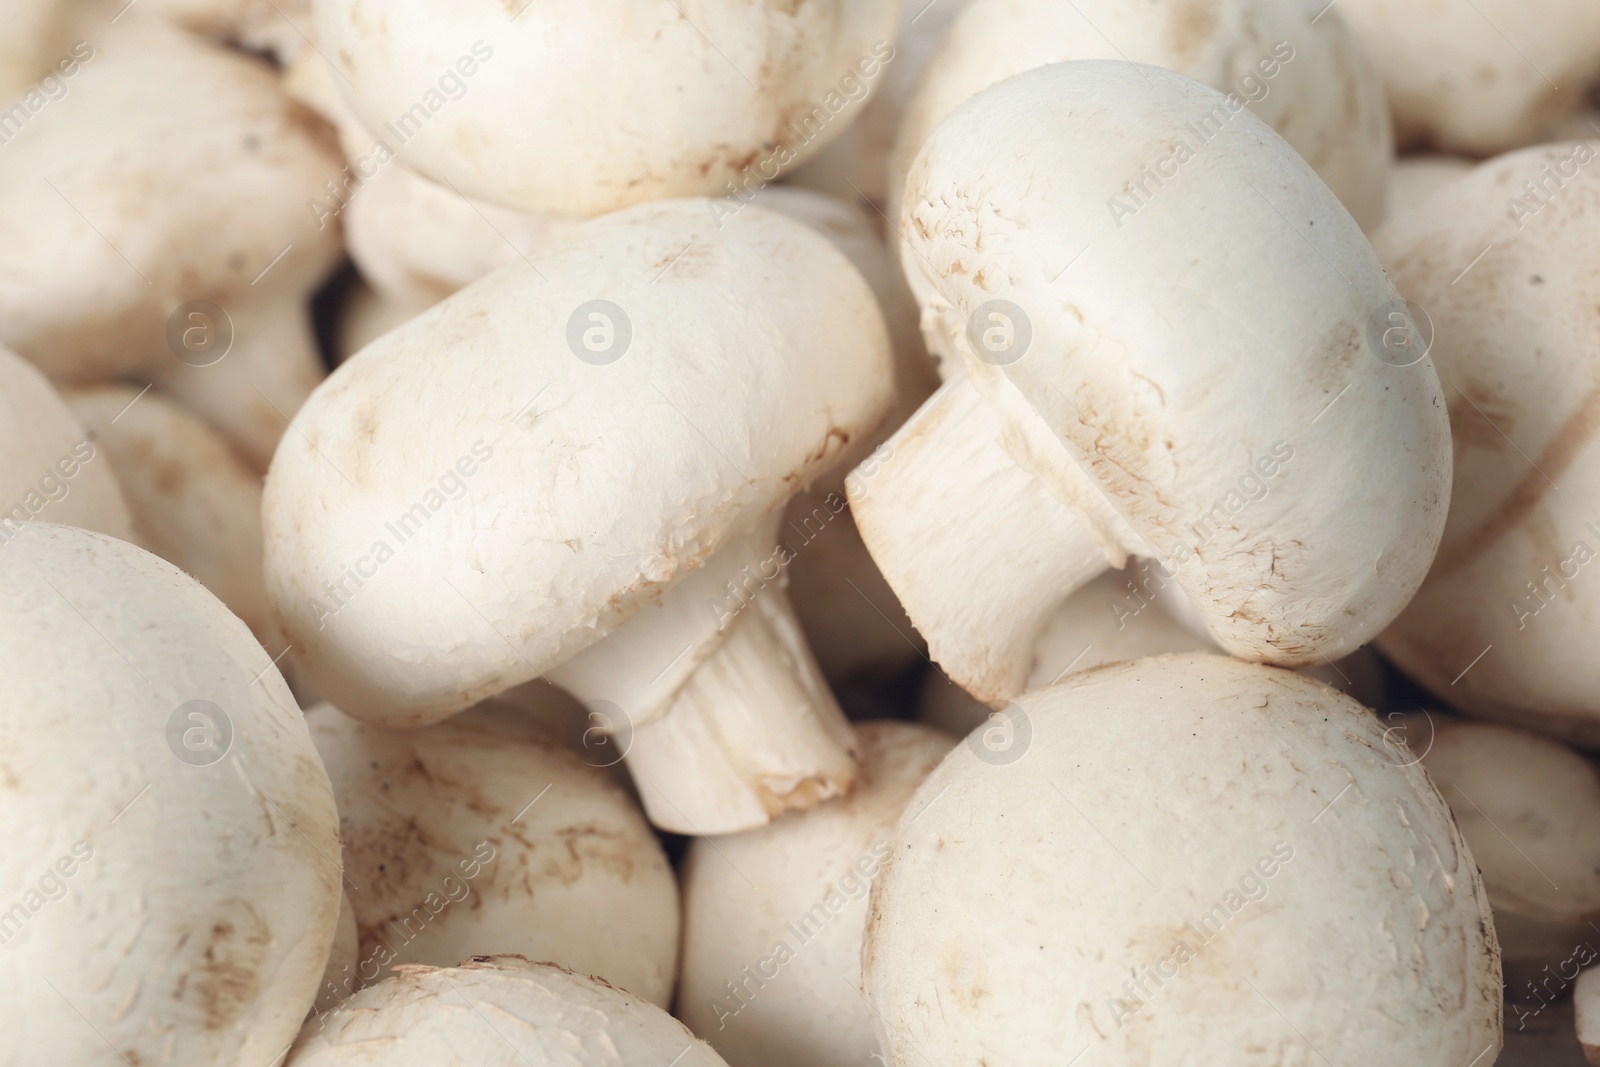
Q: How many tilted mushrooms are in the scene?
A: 2